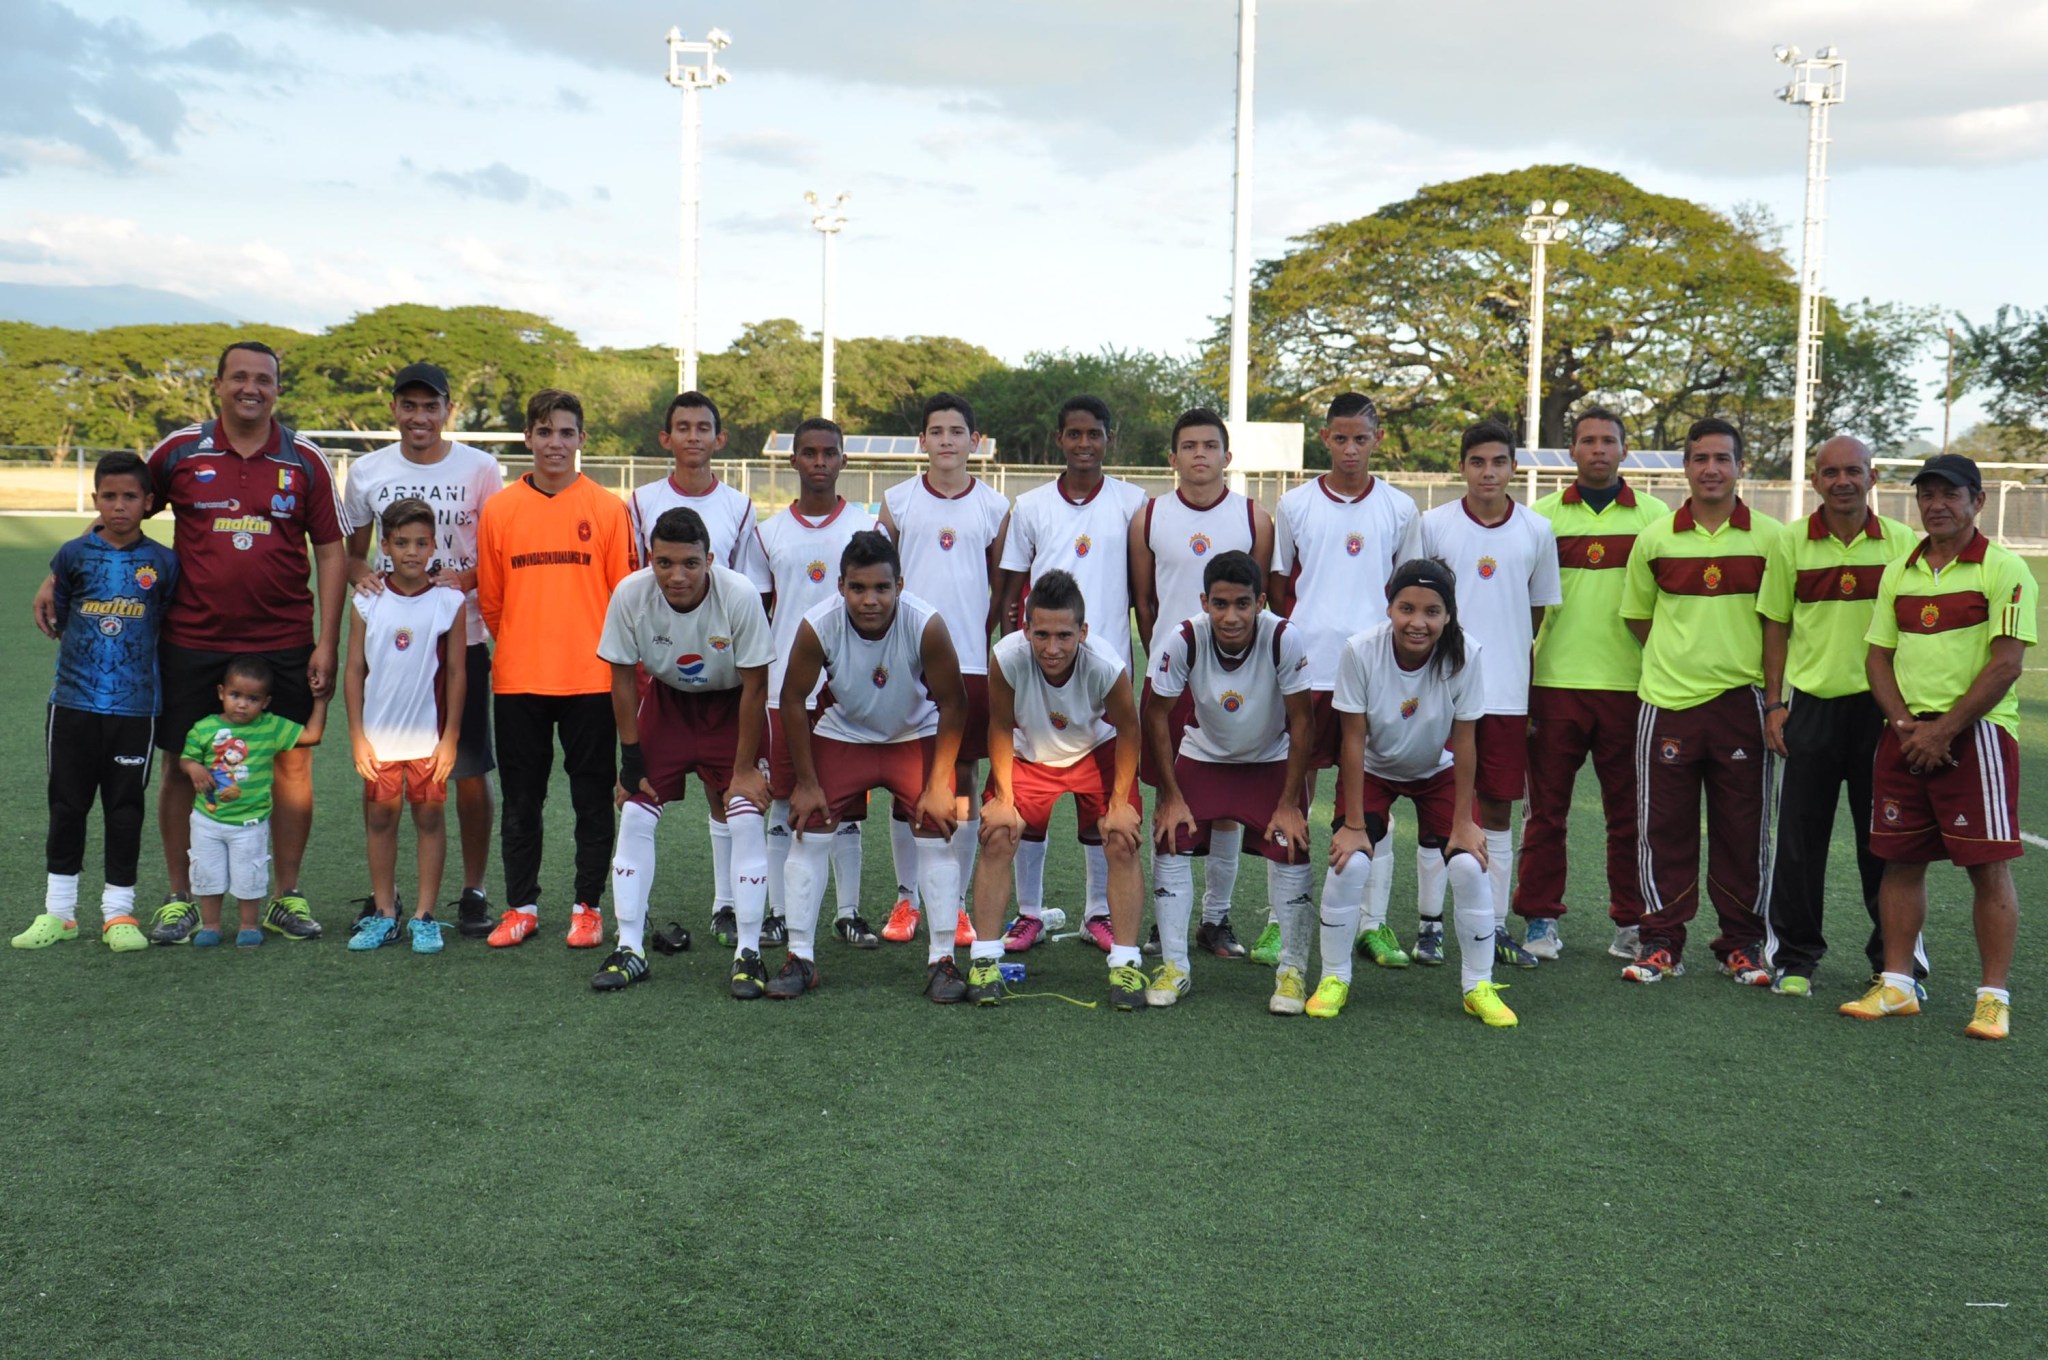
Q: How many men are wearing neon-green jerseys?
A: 4